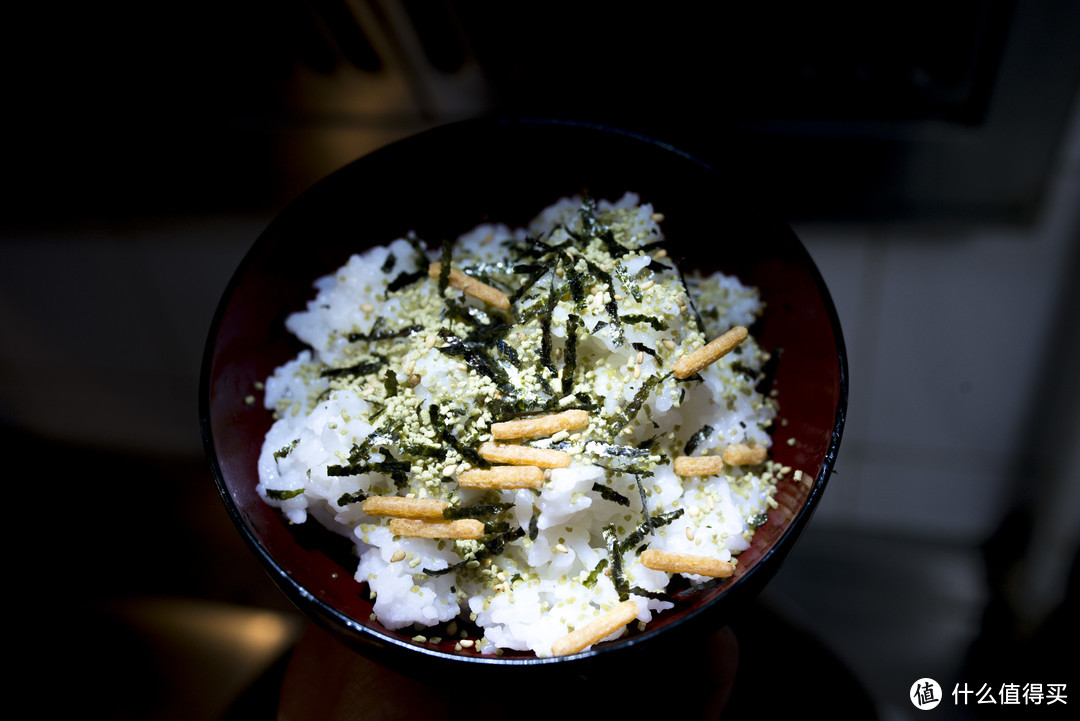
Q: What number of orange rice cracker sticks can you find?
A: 11